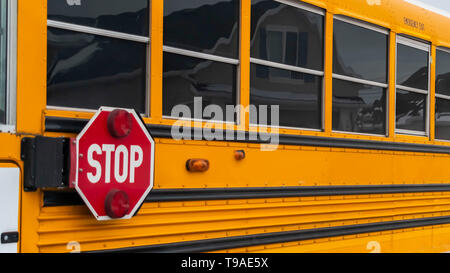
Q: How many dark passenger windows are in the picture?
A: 6